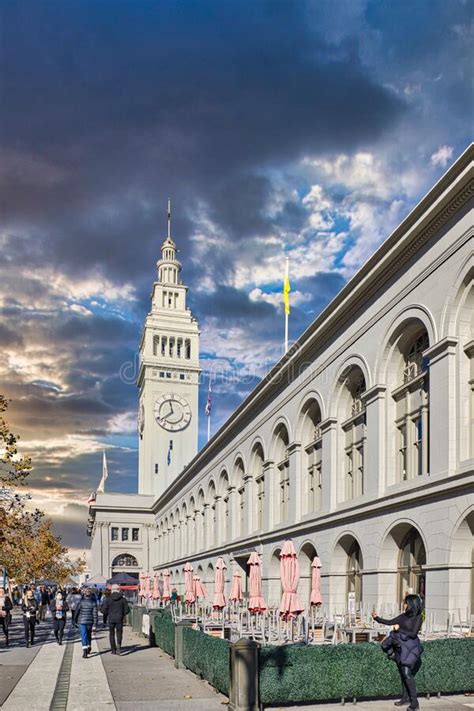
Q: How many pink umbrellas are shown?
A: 11